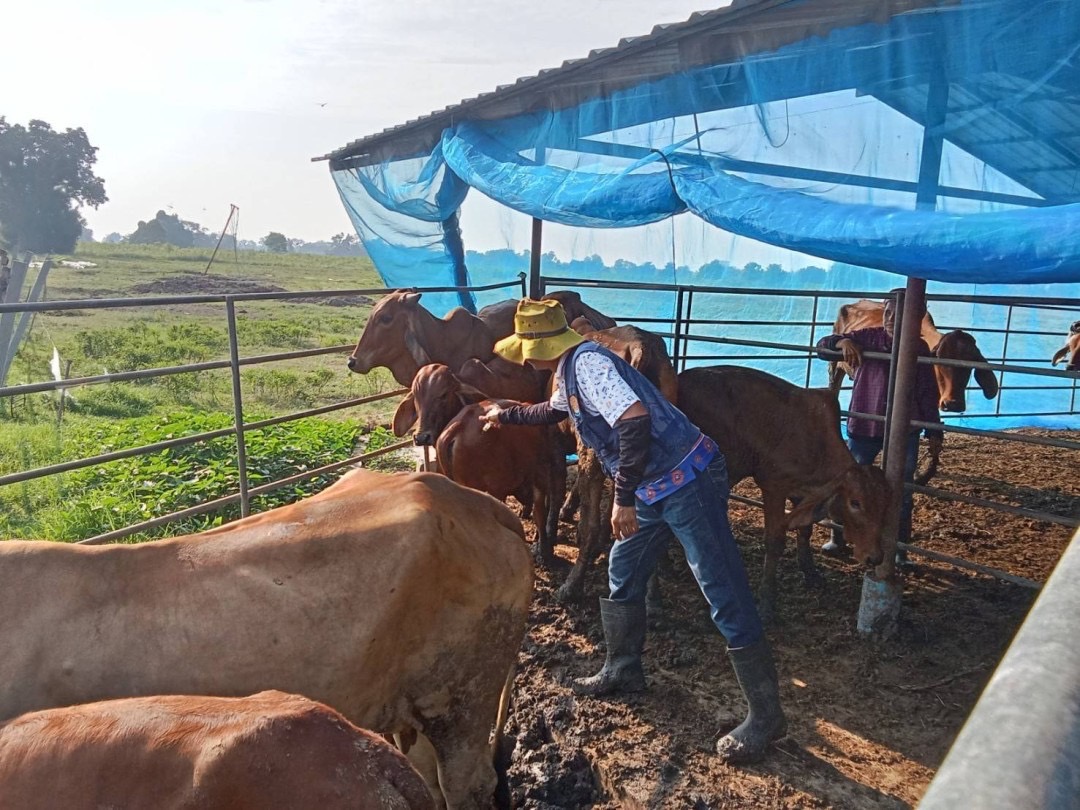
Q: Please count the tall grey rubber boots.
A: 2